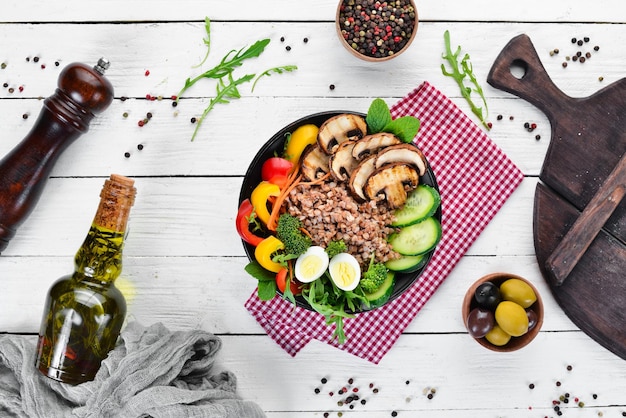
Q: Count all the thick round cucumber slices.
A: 4